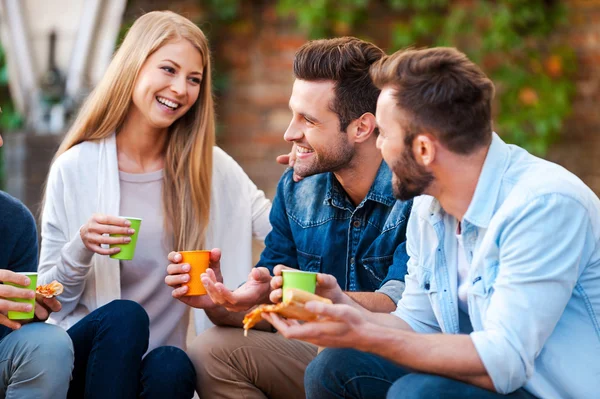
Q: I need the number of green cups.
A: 3